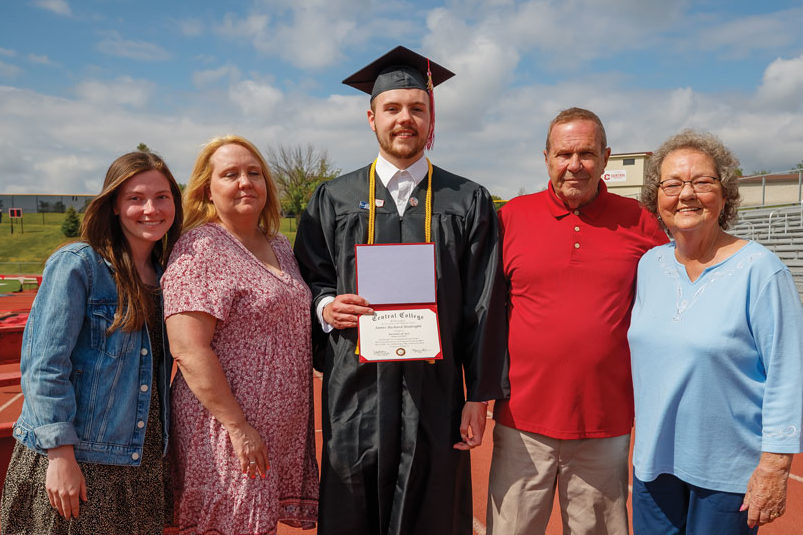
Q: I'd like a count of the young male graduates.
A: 1